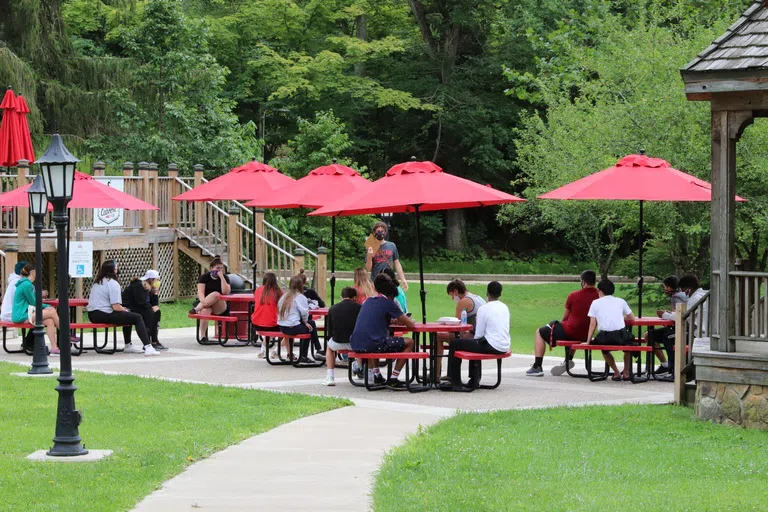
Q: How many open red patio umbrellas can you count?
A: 5